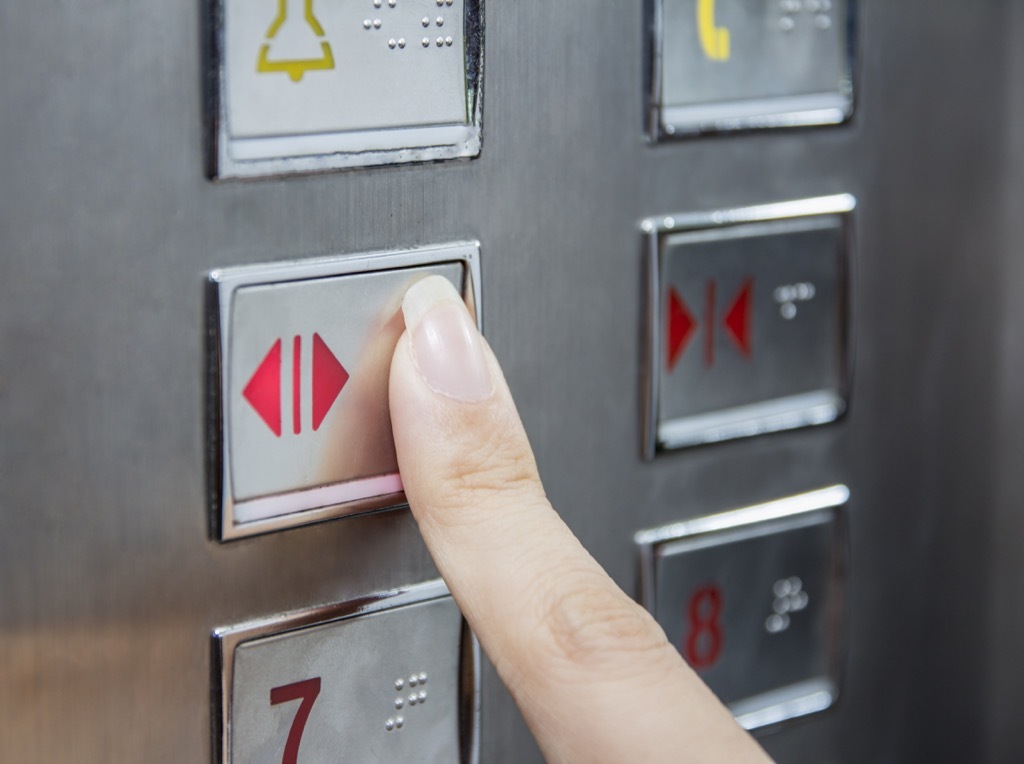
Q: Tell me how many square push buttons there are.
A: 6